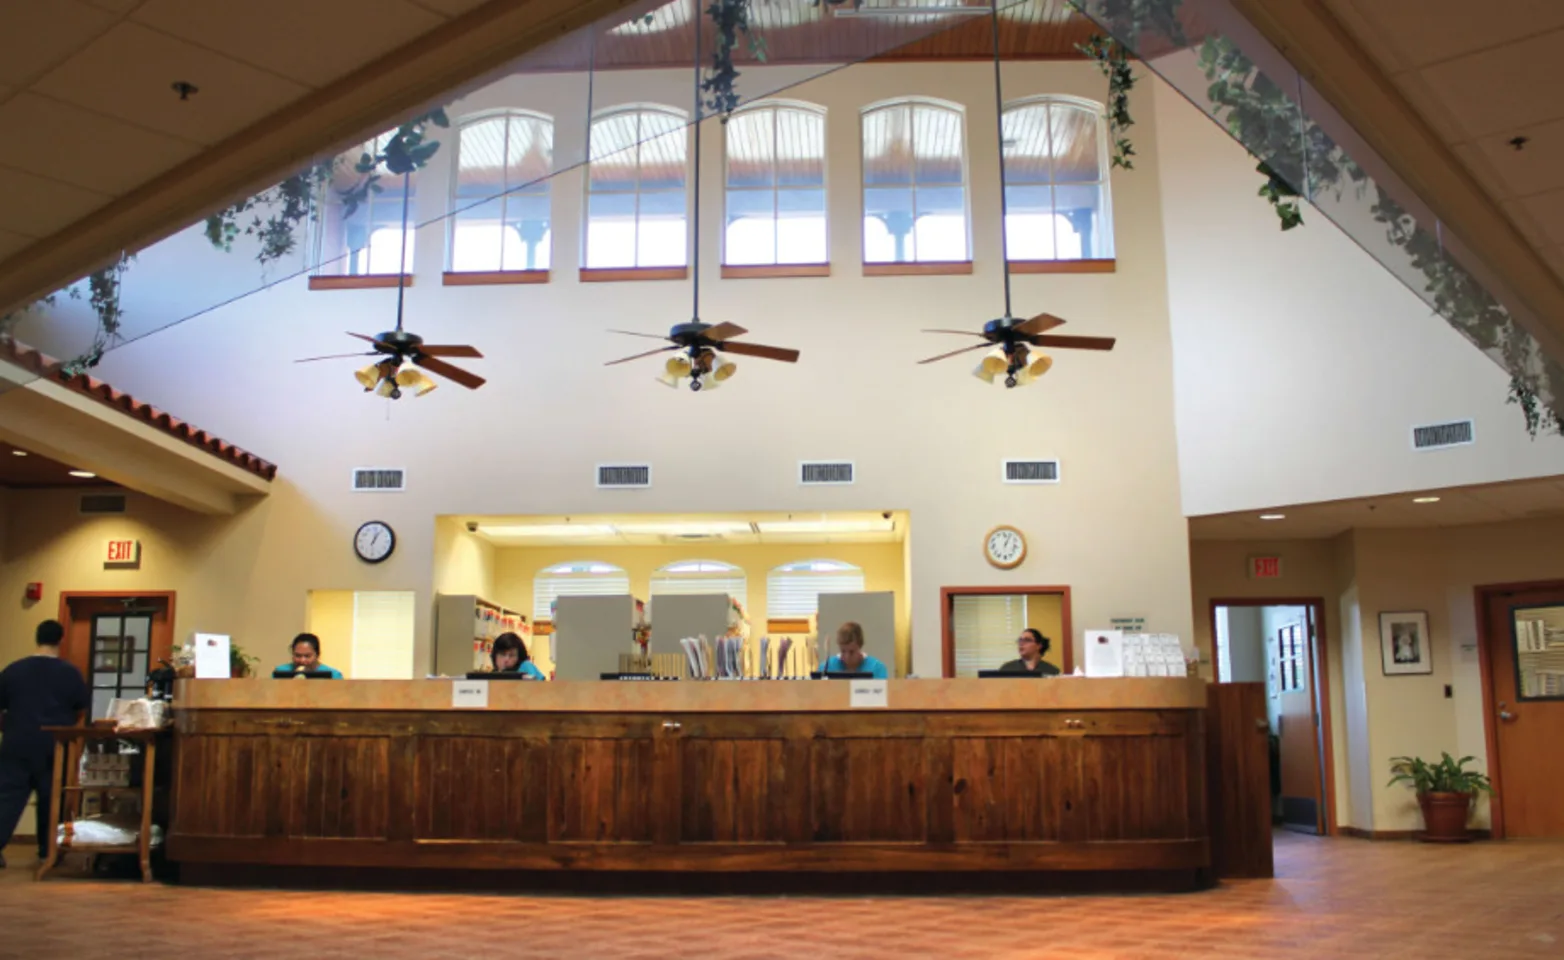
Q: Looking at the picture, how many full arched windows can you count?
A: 5